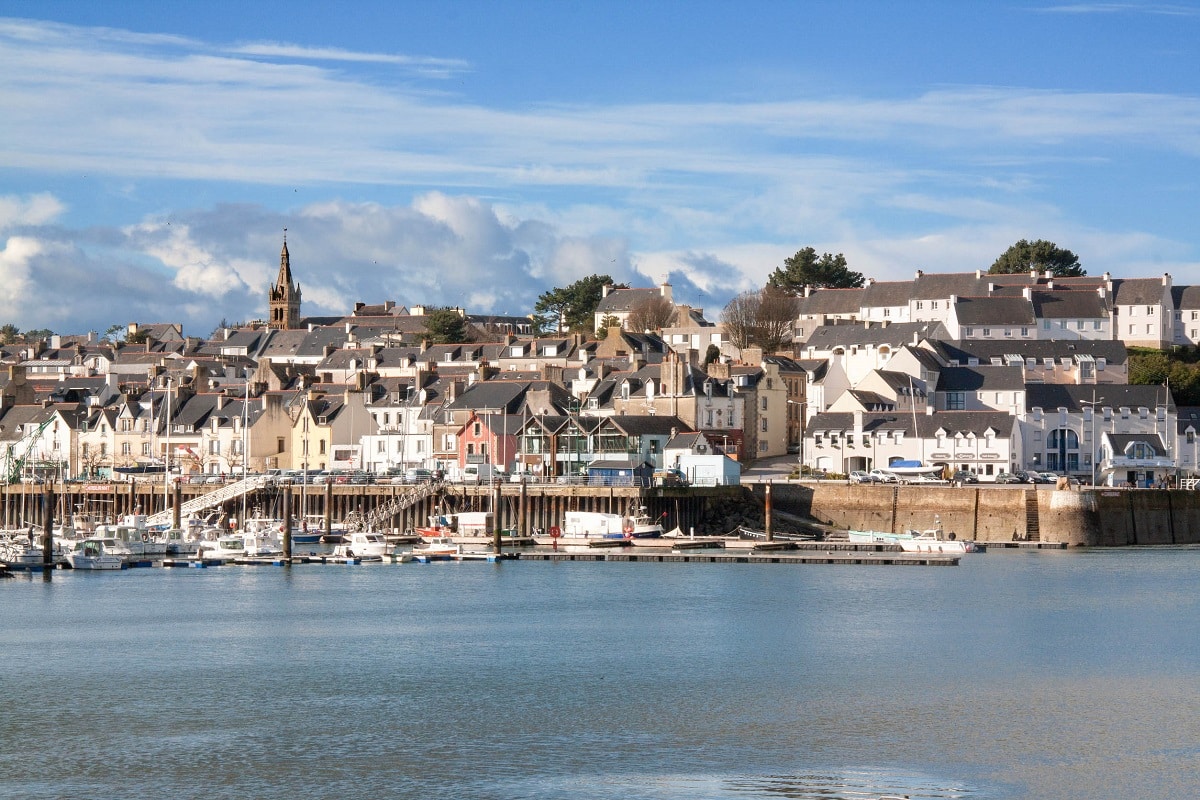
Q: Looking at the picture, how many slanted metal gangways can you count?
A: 2